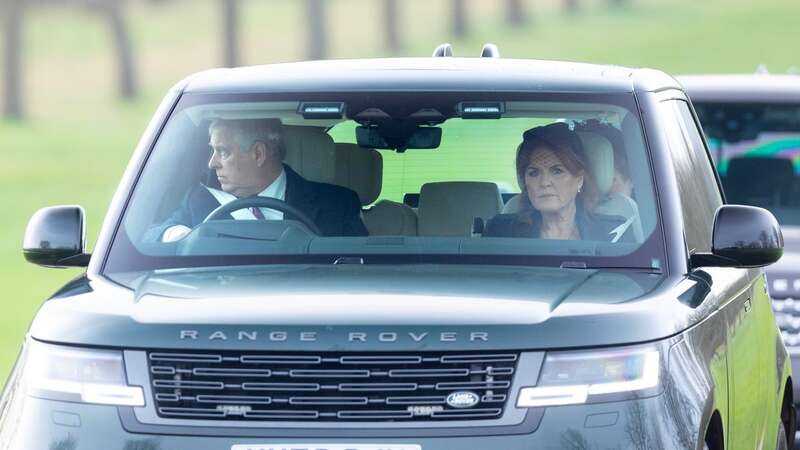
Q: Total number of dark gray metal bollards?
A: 0